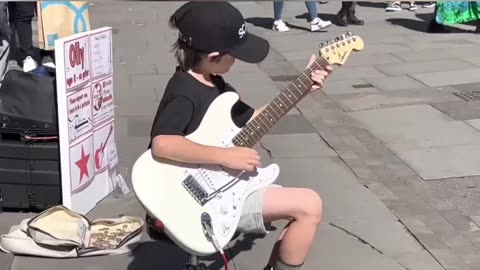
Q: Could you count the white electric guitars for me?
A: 1